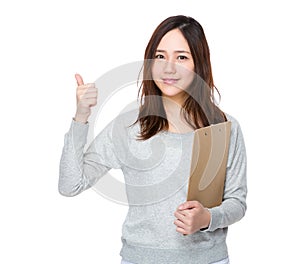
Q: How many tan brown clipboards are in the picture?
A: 1